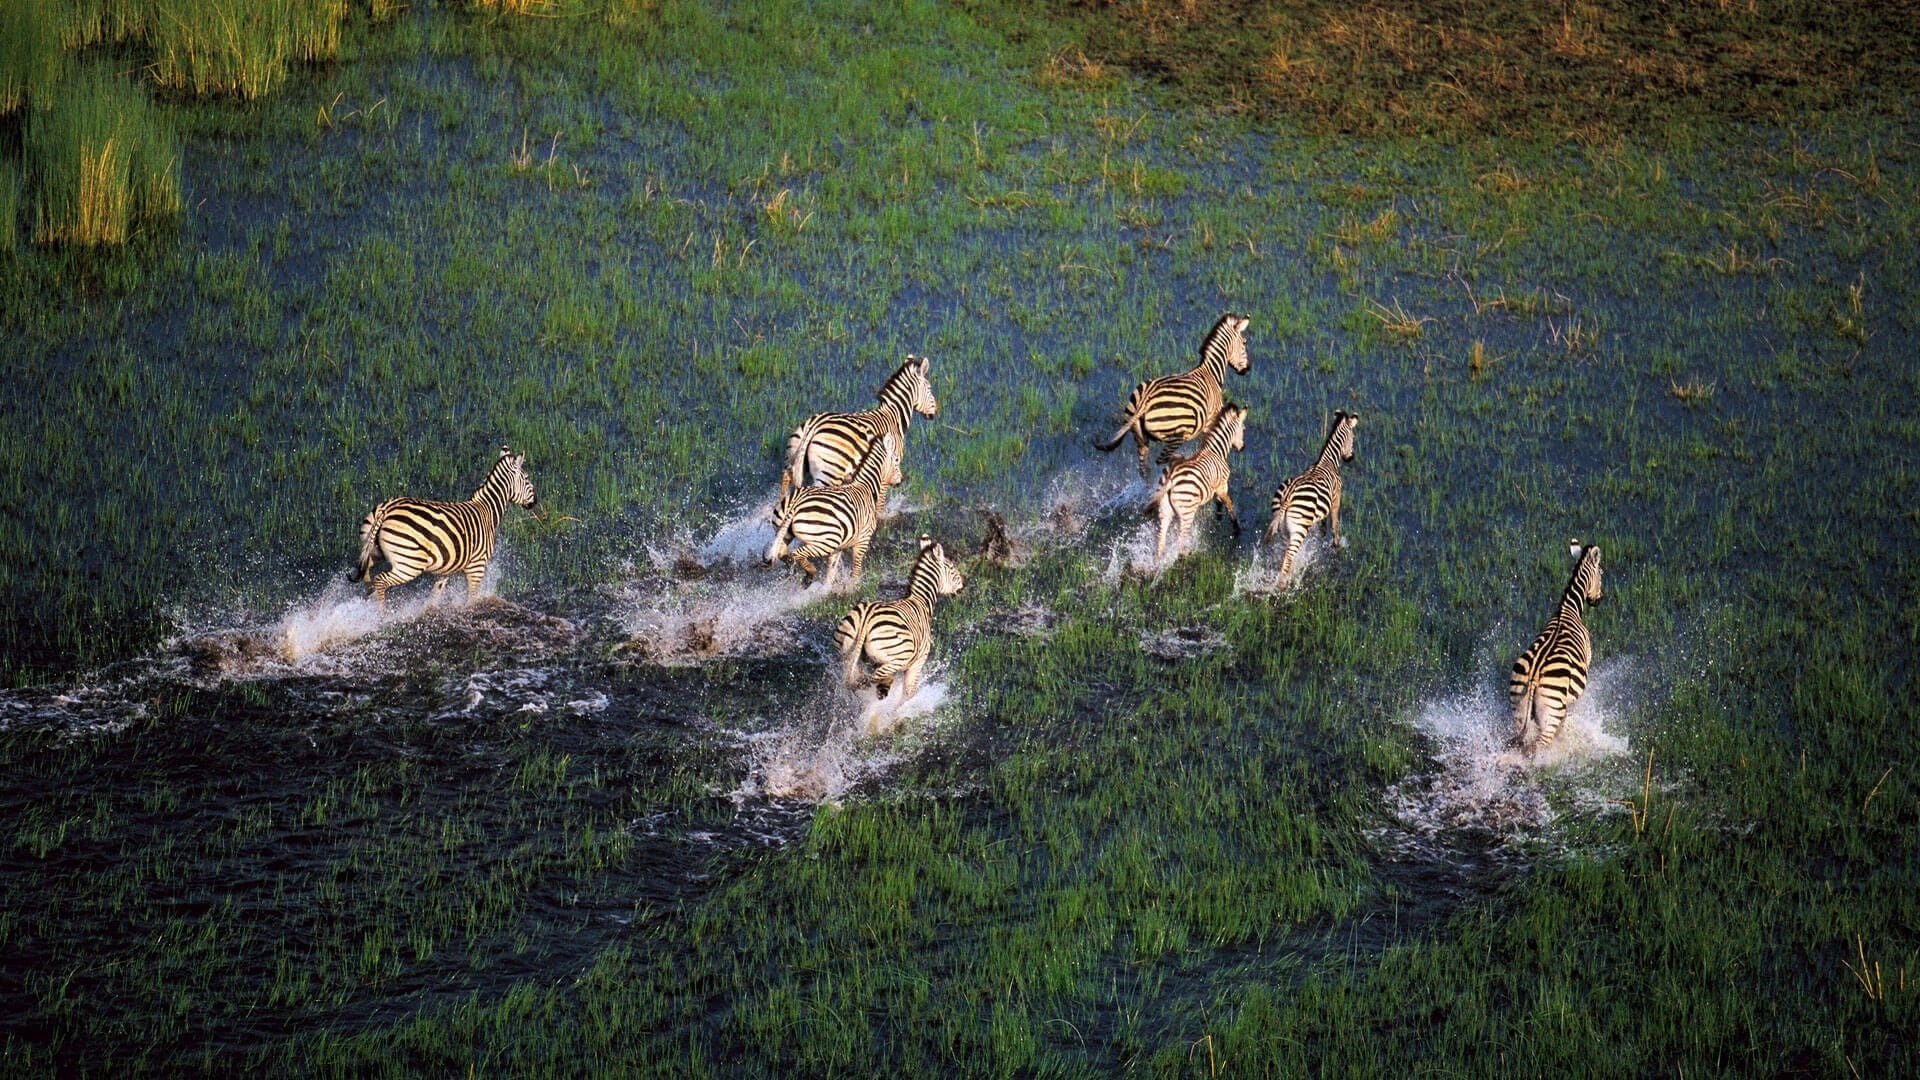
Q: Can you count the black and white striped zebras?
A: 8